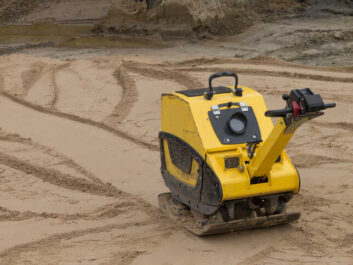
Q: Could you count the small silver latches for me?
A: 2